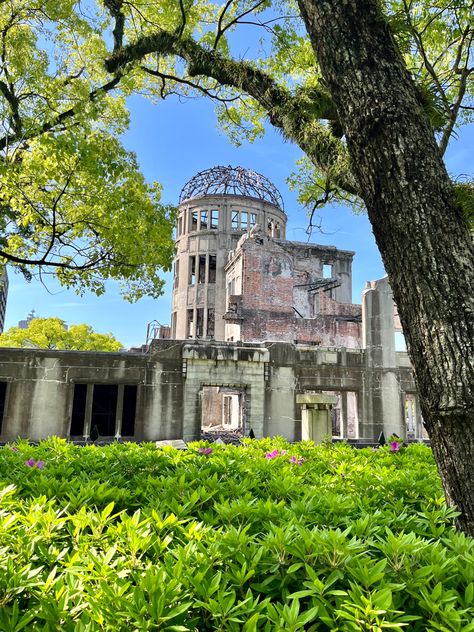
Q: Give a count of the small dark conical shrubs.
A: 3